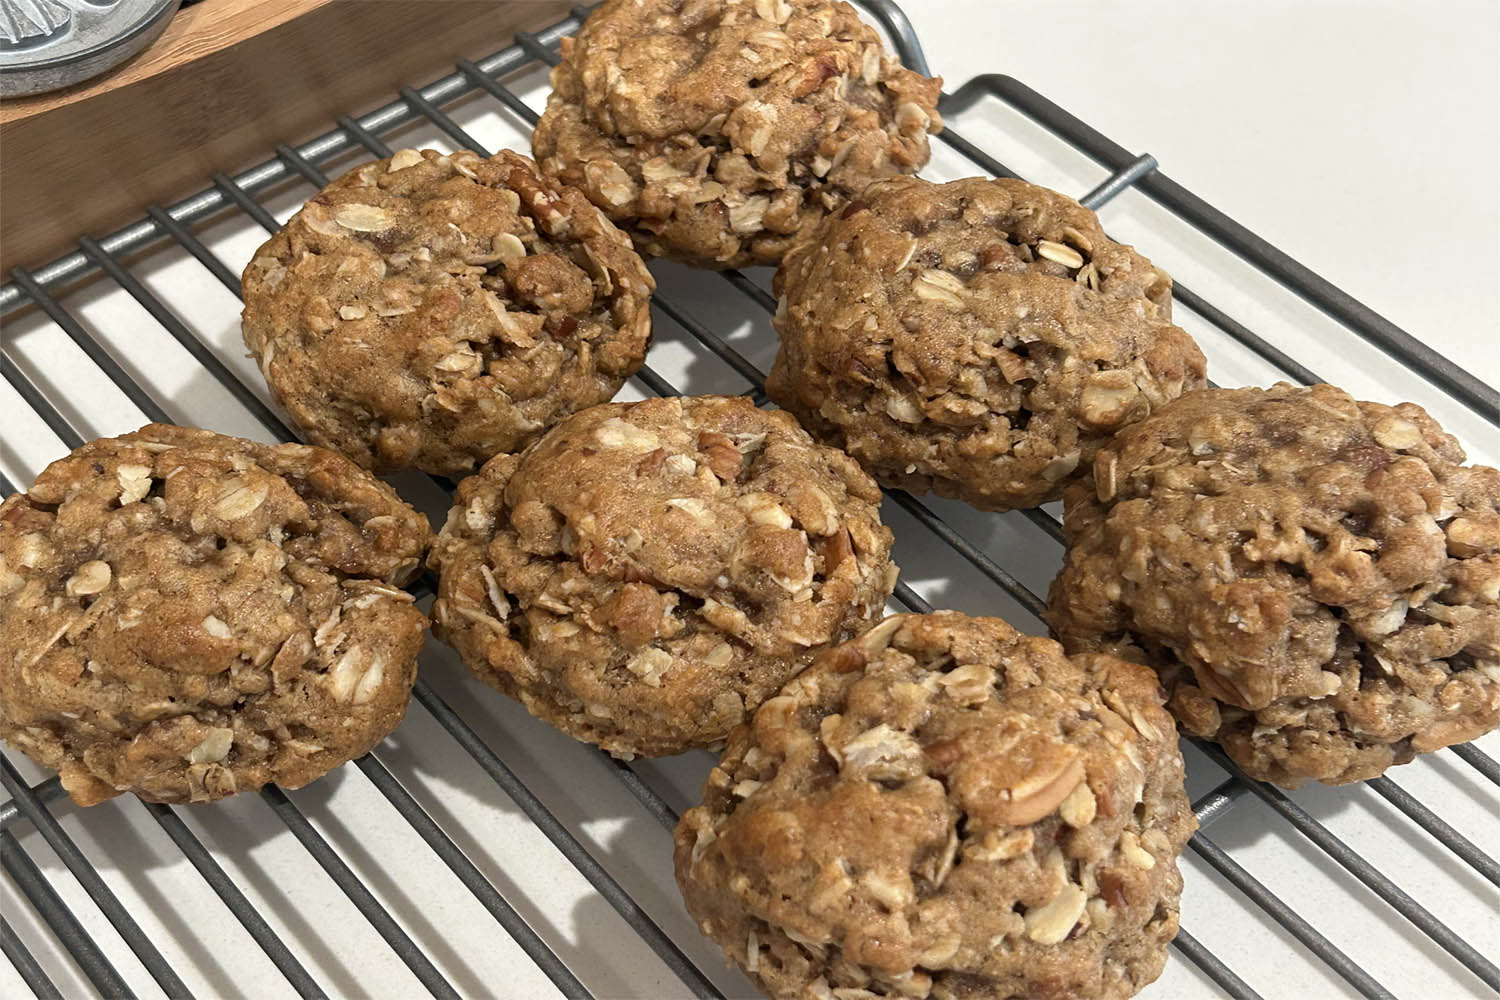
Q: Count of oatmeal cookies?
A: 7